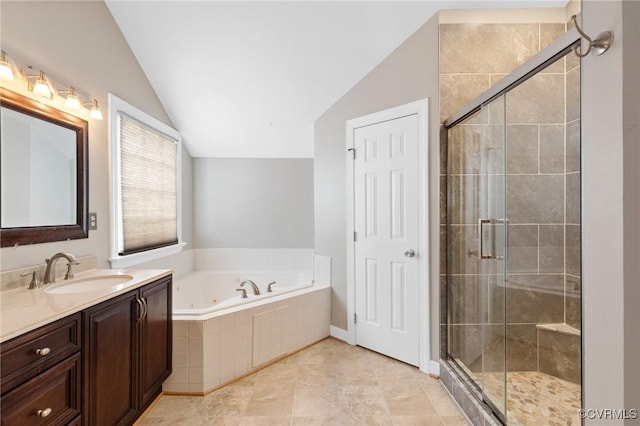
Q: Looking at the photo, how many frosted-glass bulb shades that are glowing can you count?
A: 4